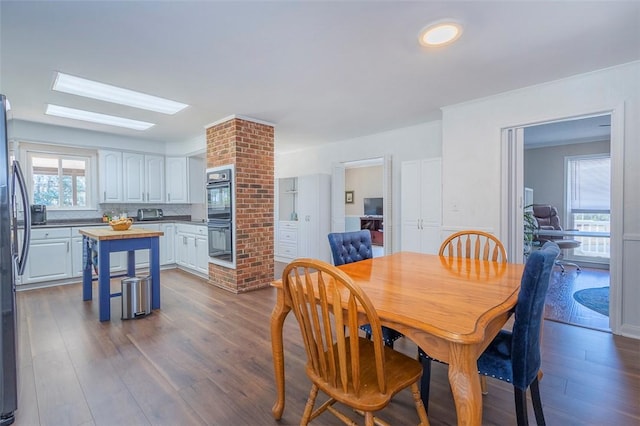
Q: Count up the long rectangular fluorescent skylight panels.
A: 2